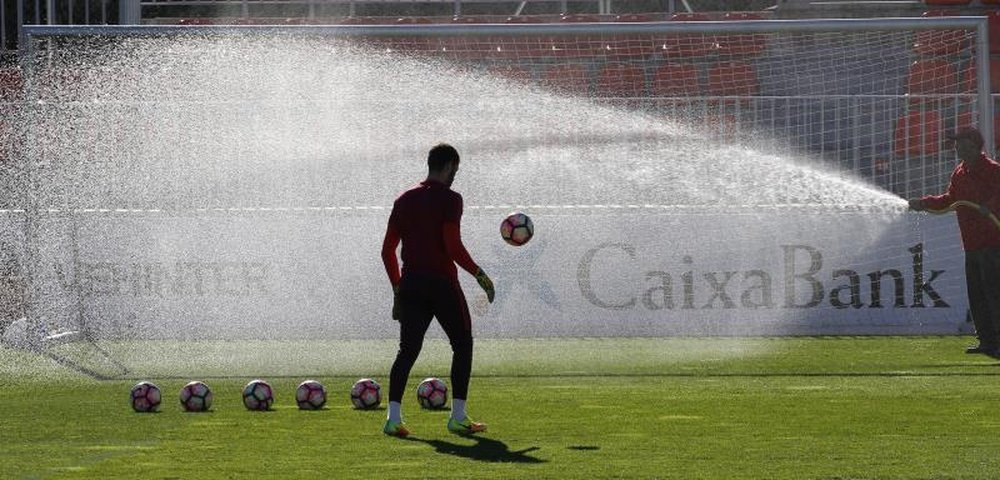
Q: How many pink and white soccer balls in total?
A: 7